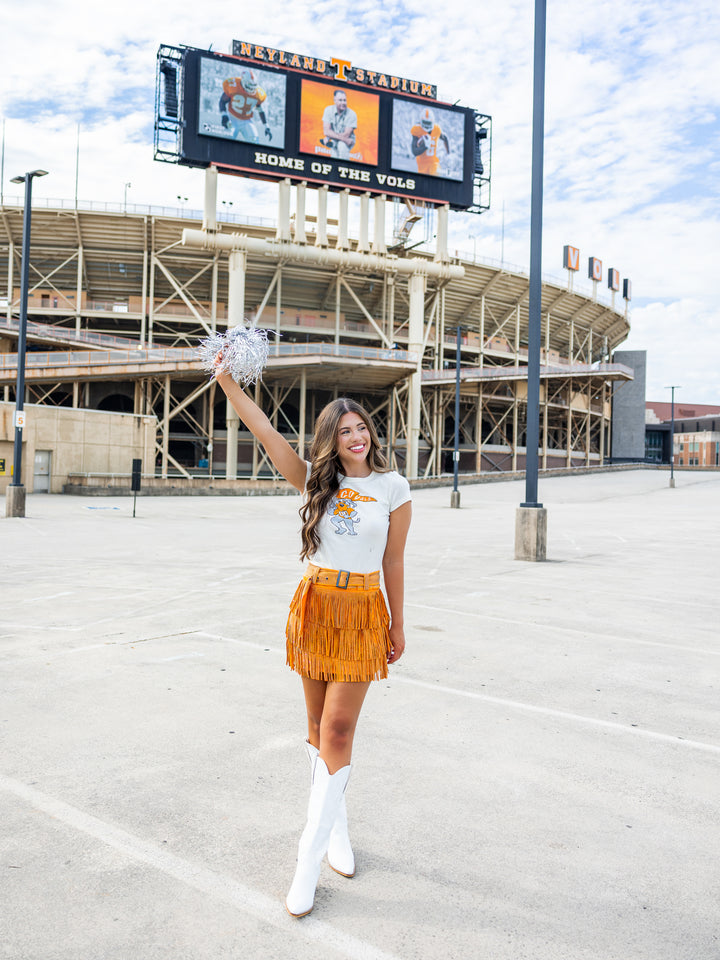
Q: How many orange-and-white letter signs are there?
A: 4